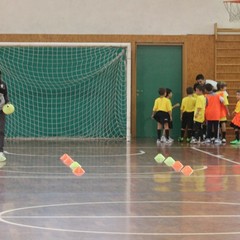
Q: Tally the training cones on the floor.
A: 8